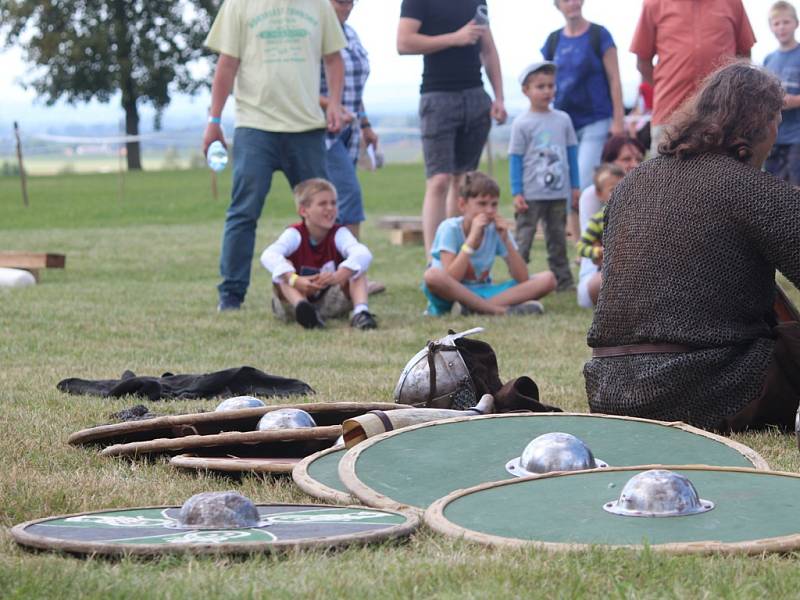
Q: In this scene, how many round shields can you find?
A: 7